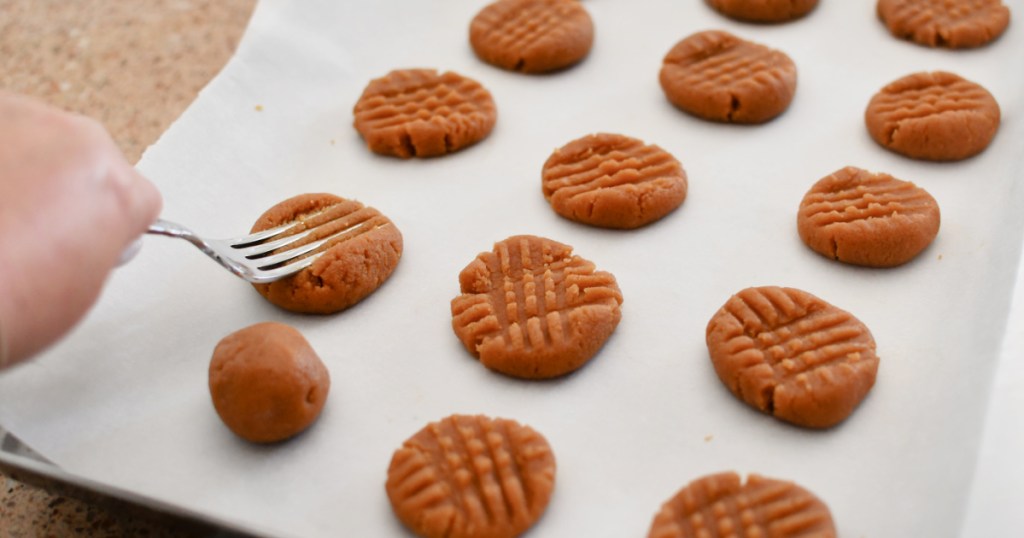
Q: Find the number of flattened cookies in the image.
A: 13